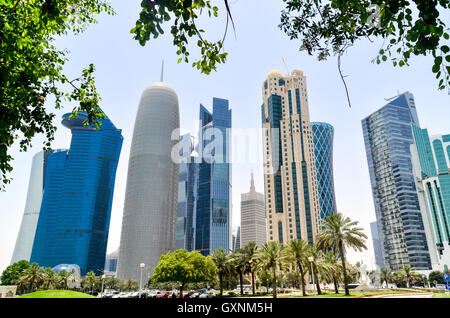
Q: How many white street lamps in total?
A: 3